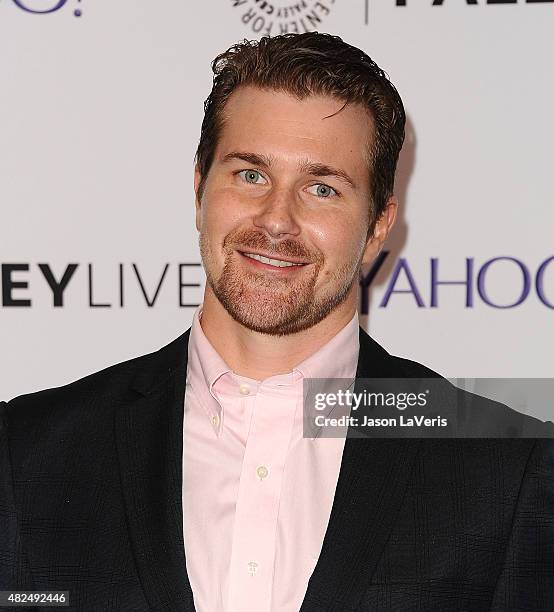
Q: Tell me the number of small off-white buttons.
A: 4